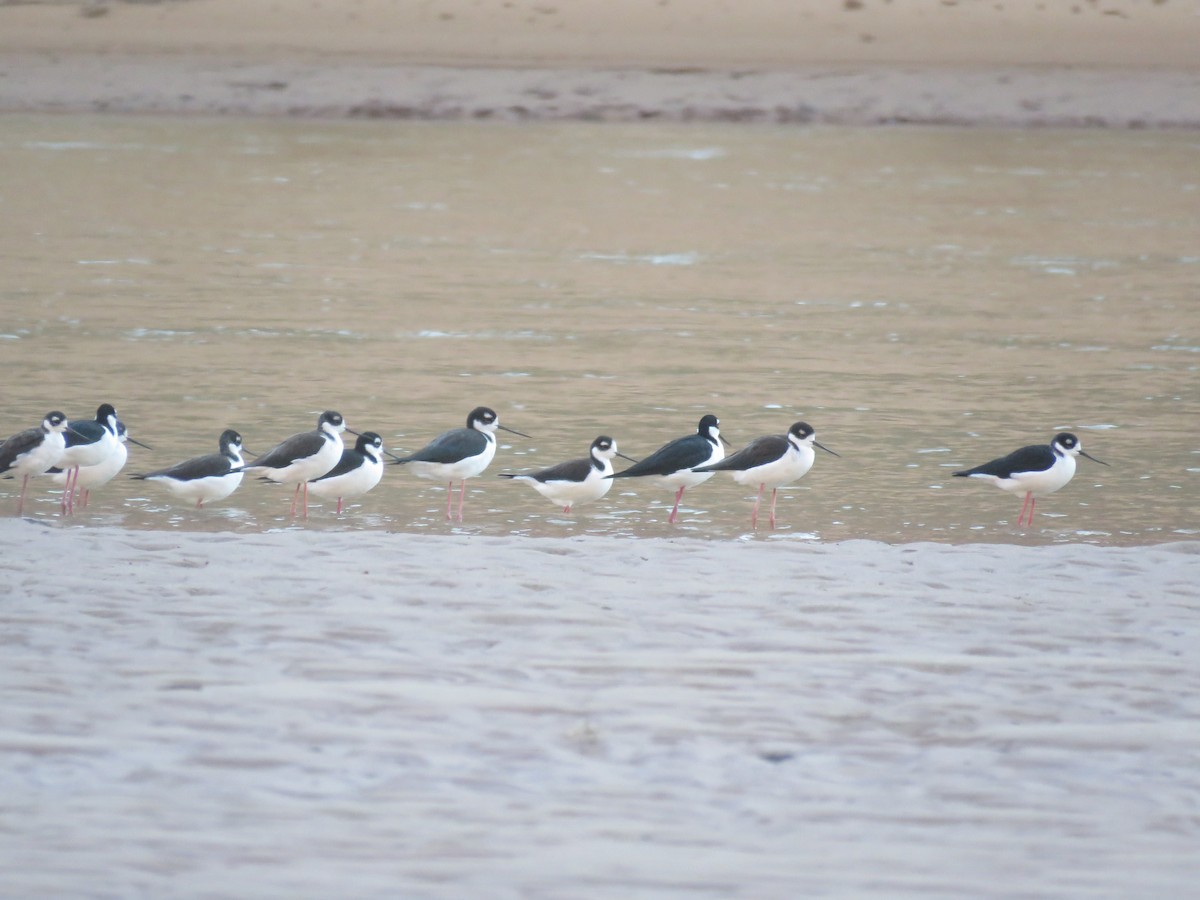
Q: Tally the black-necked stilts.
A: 11